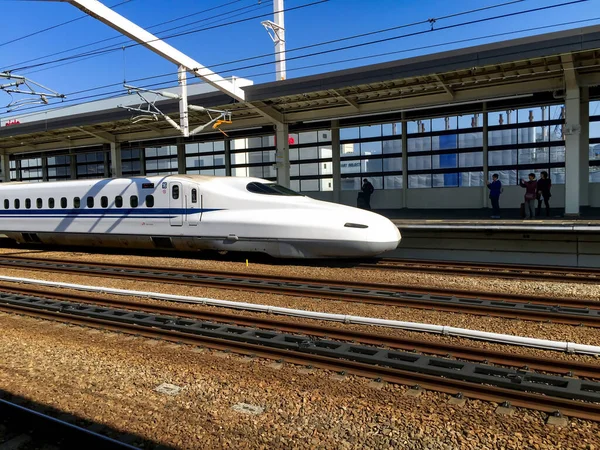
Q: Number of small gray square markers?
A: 2